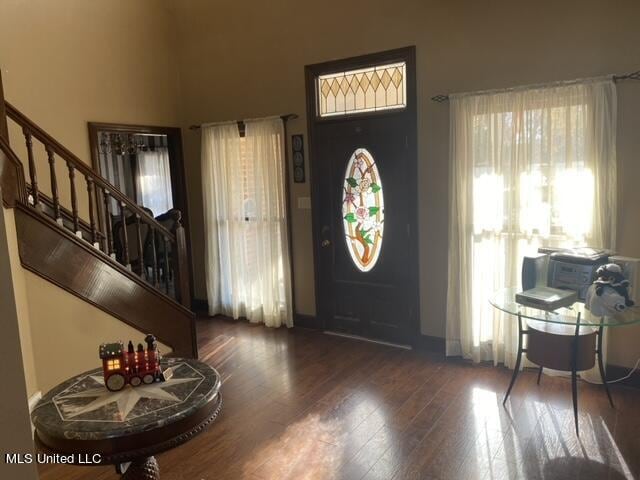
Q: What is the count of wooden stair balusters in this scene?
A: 9